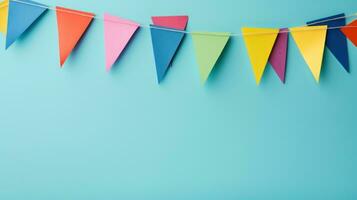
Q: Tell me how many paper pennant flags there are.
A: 12